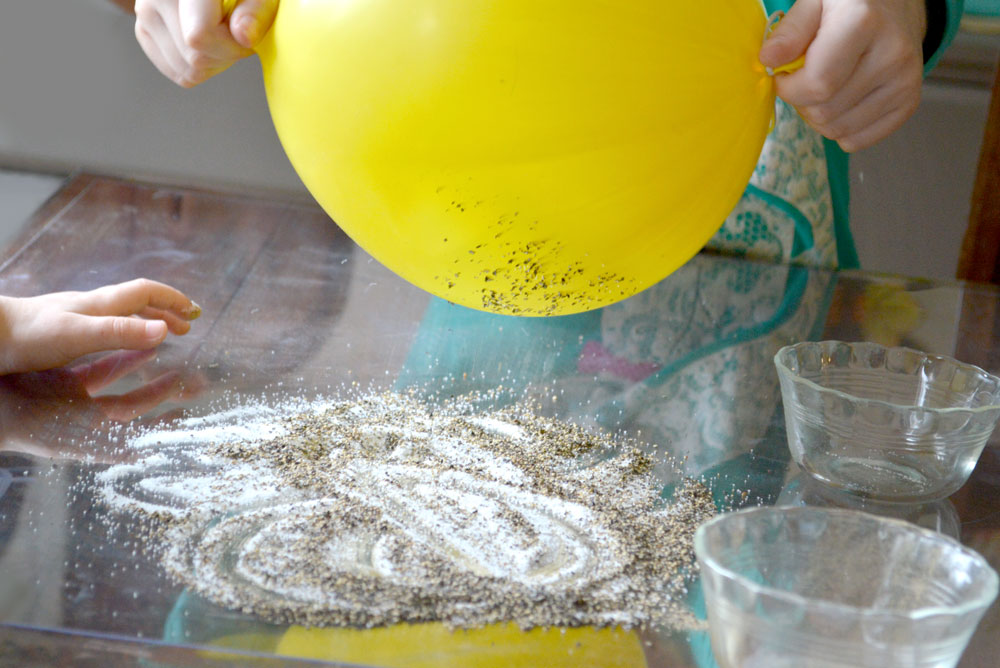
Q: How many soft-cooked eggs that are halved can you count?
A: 0